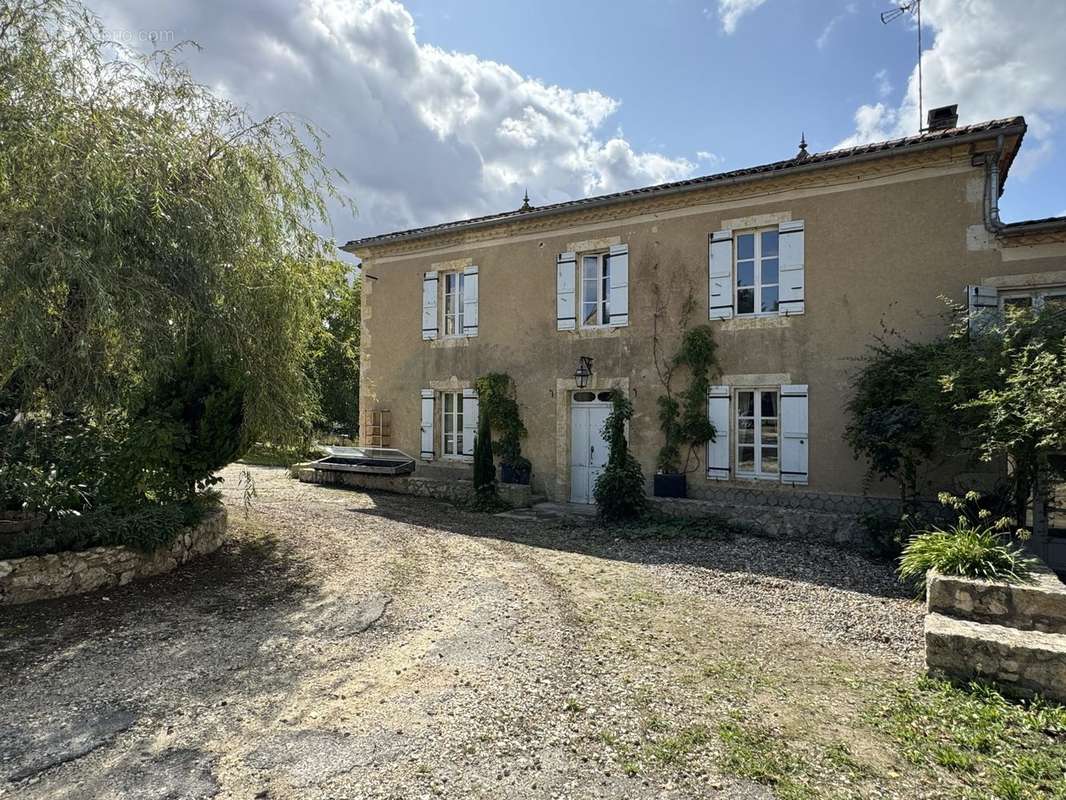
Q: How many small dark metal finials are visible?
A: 2